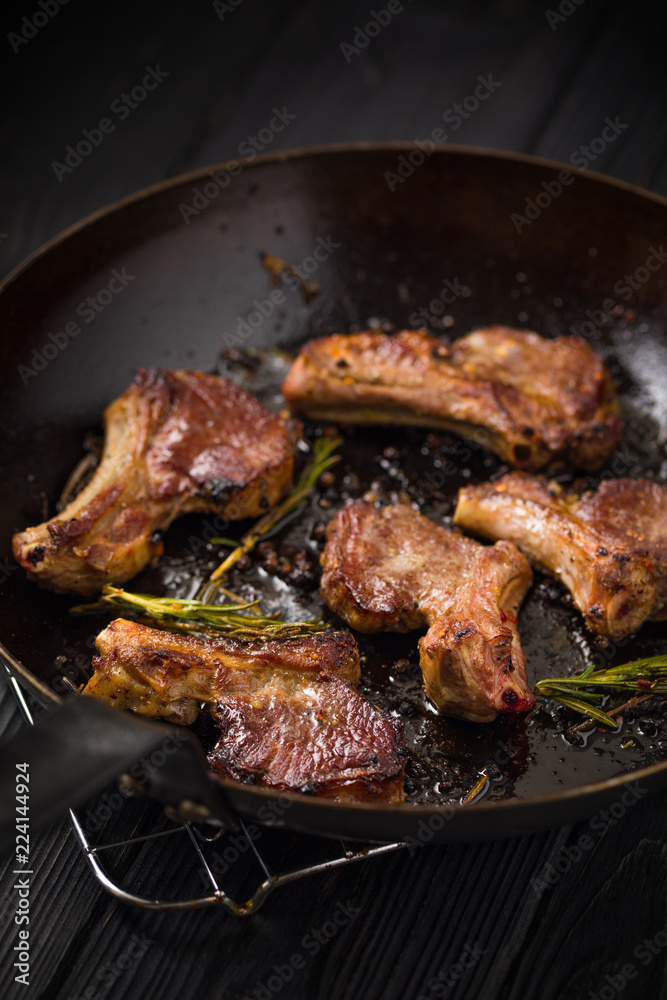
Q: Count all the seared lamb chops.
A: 5